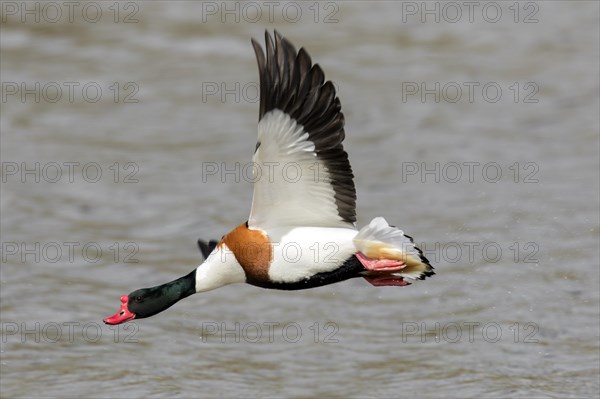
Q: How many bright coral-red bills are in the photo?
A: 1